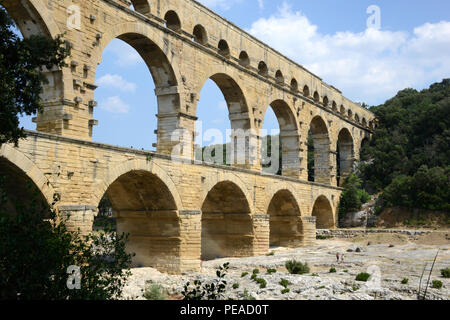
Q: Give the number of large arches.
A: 12